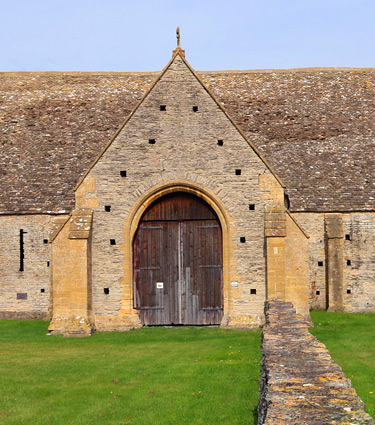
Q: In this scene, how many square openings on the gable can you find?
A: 12